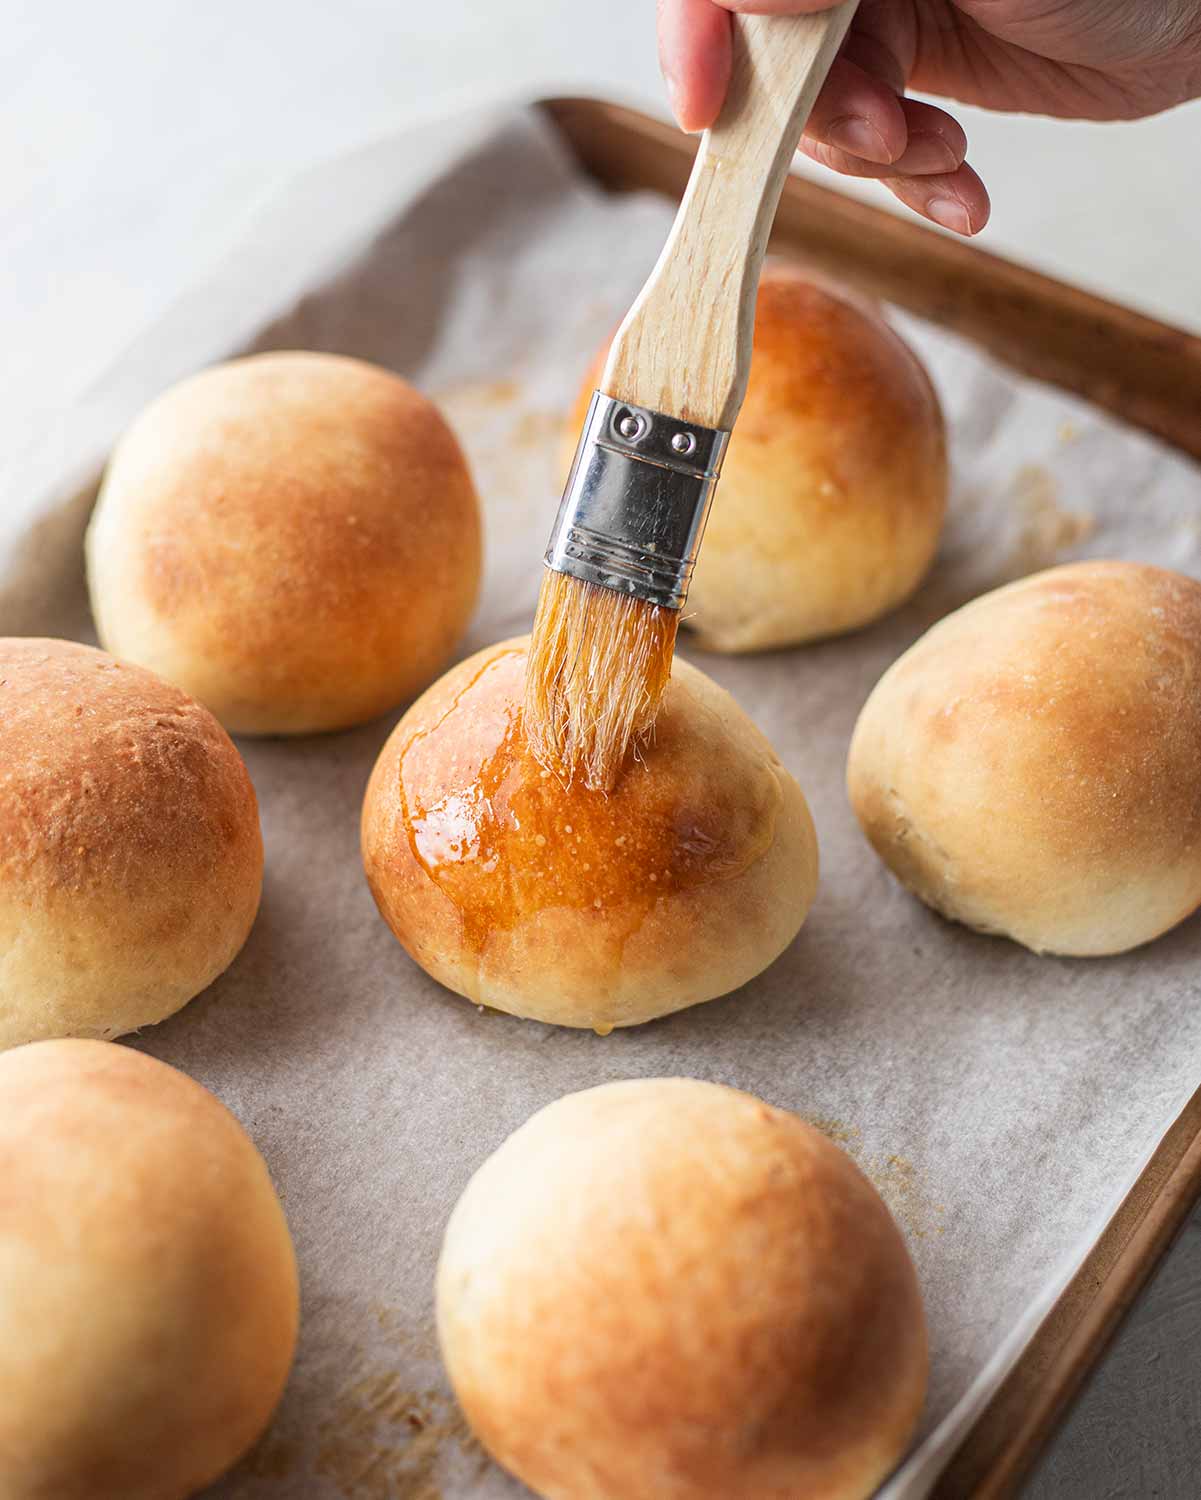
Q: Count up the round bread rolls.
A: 7